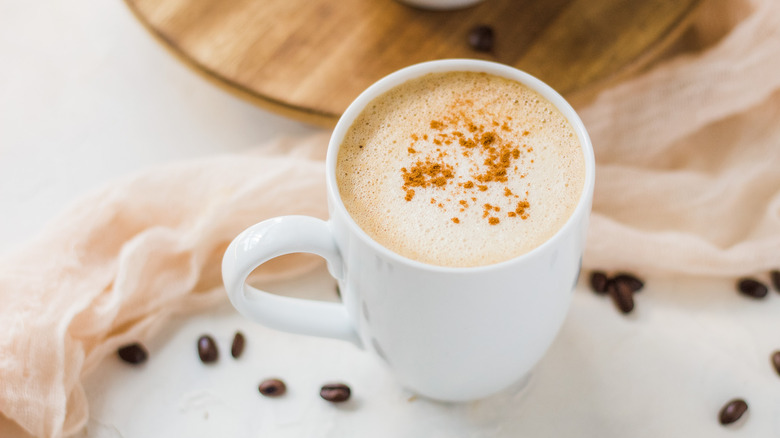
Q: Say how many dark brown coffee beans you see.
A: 13